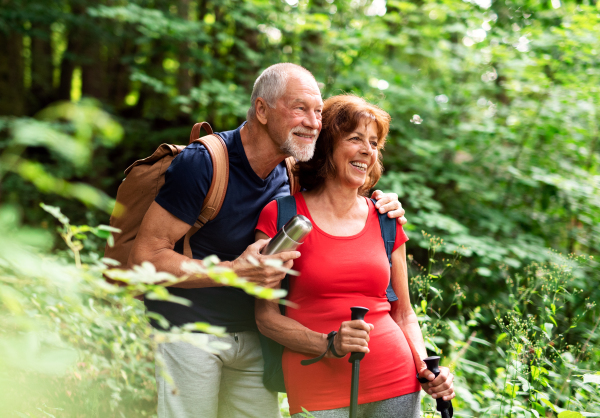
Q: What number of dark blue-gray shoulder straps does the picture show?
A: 2